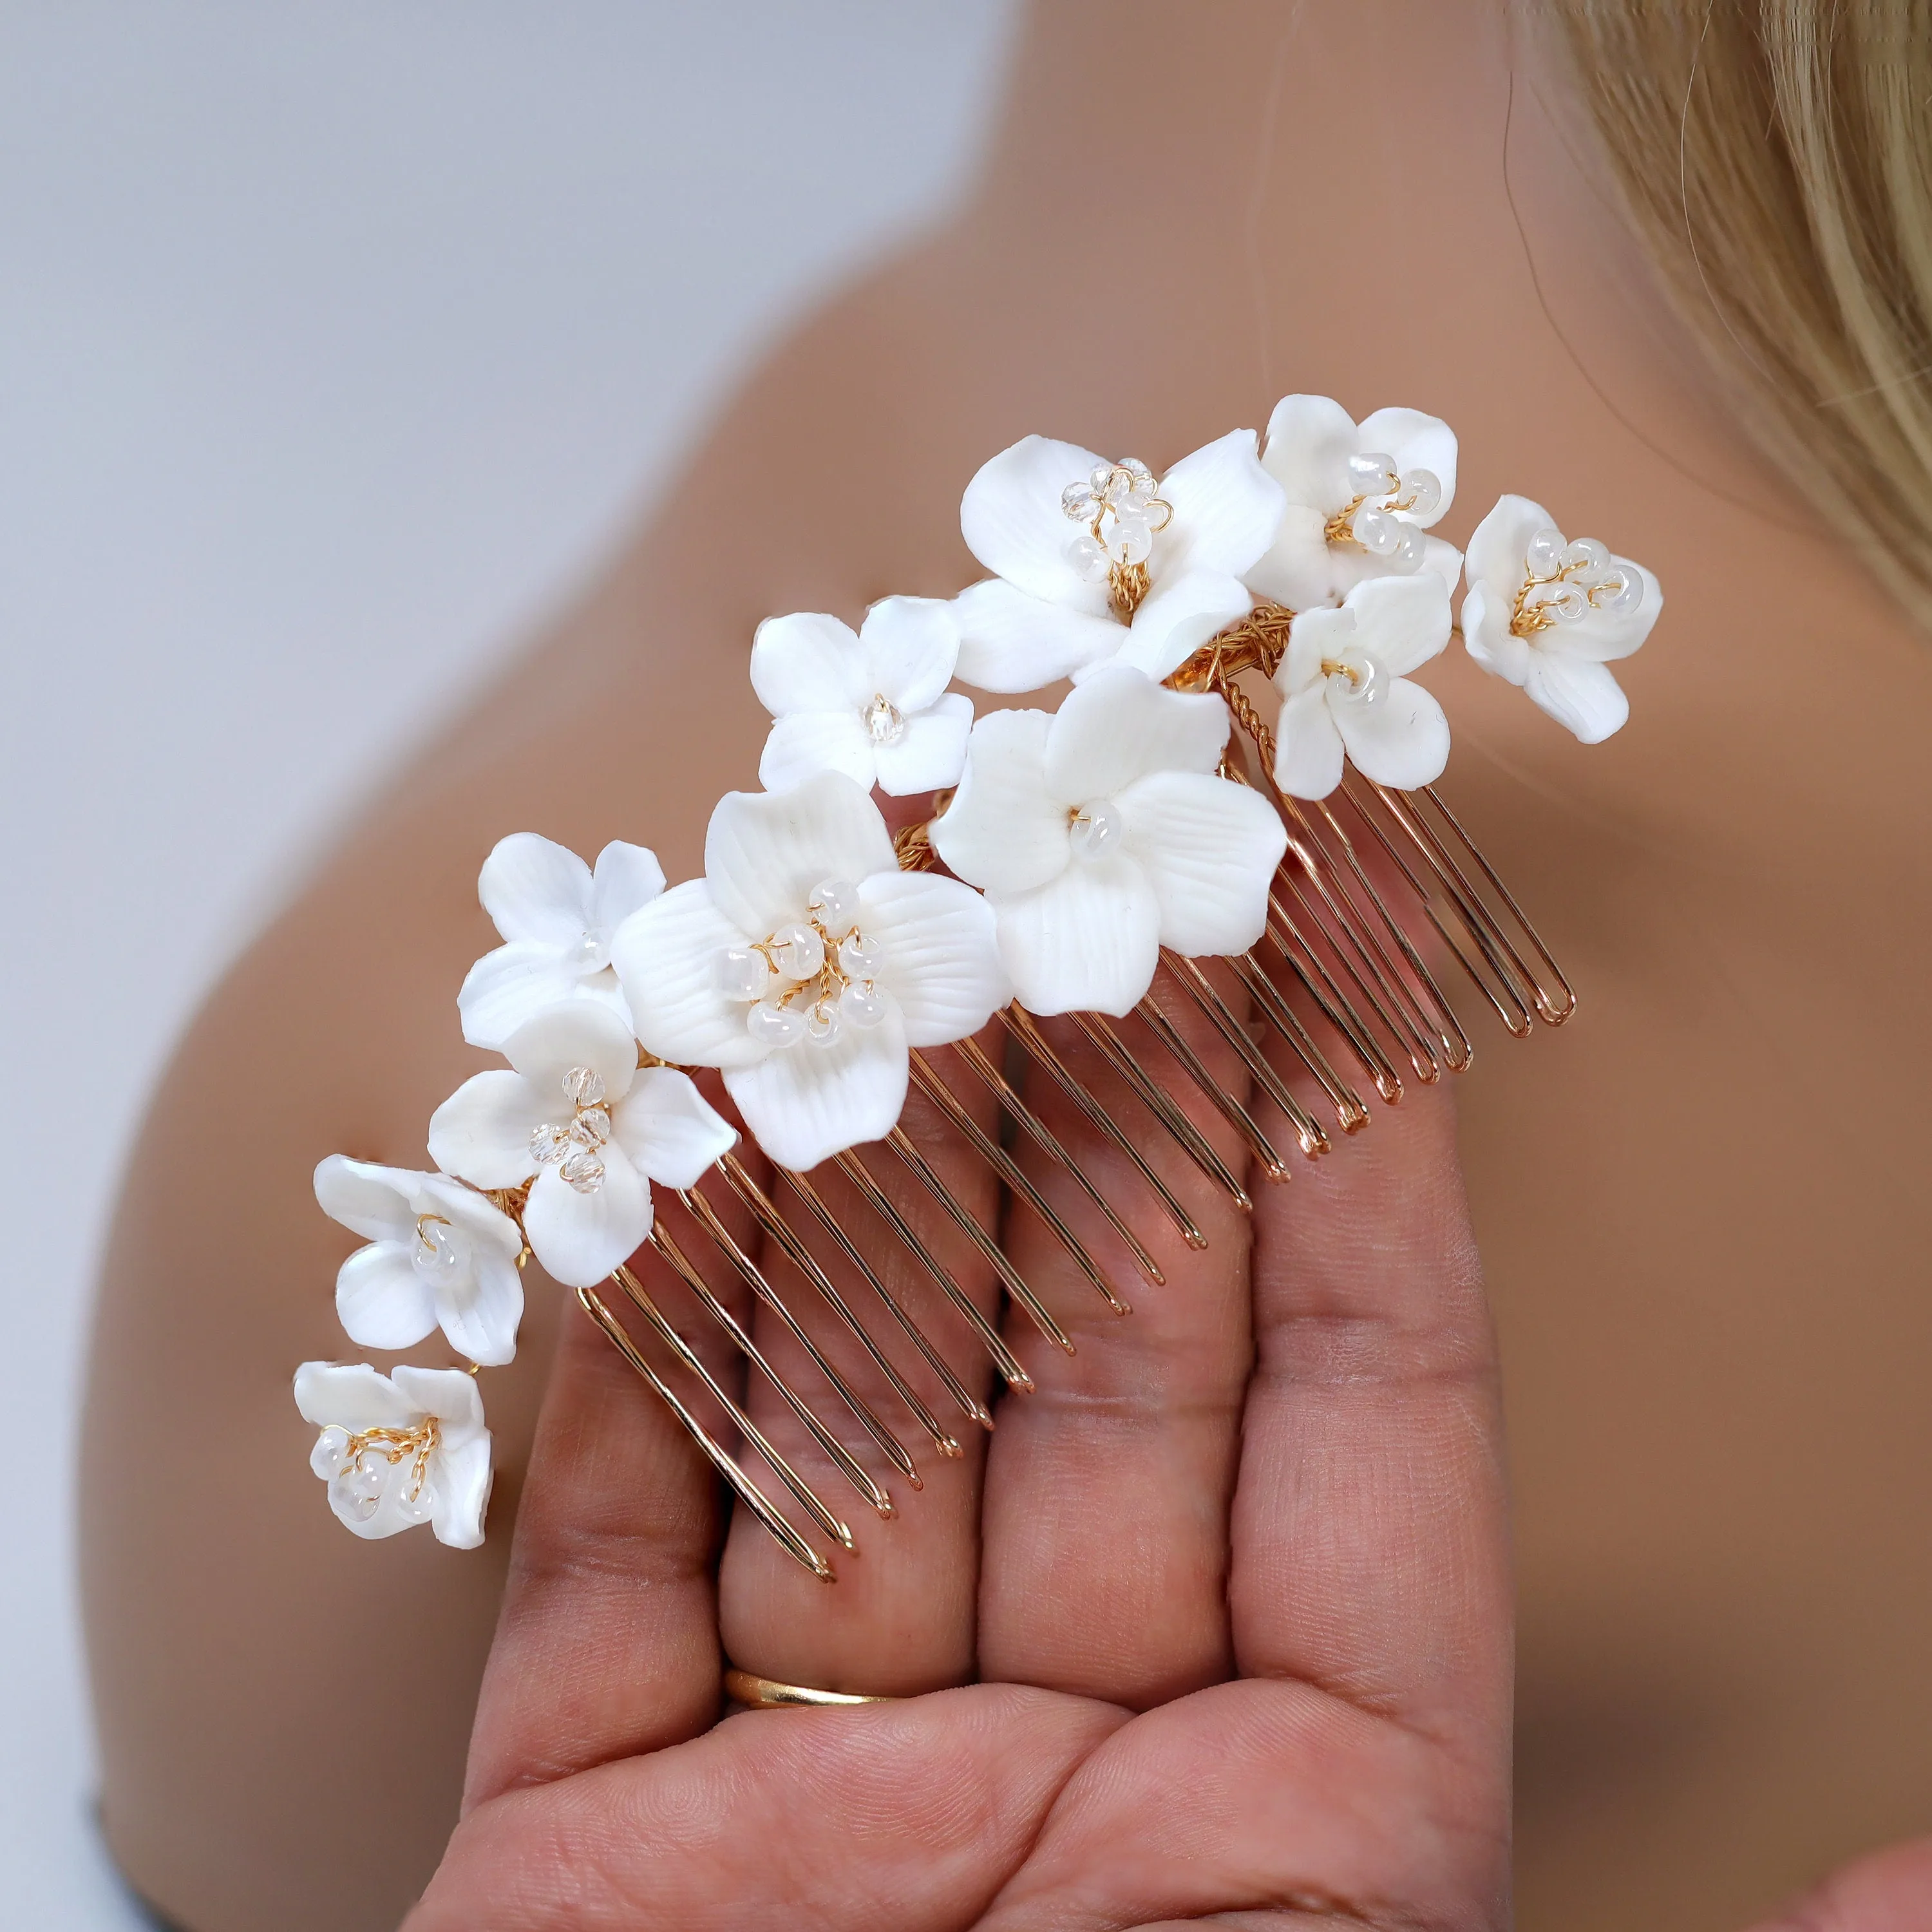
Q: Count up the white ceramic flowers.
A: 11